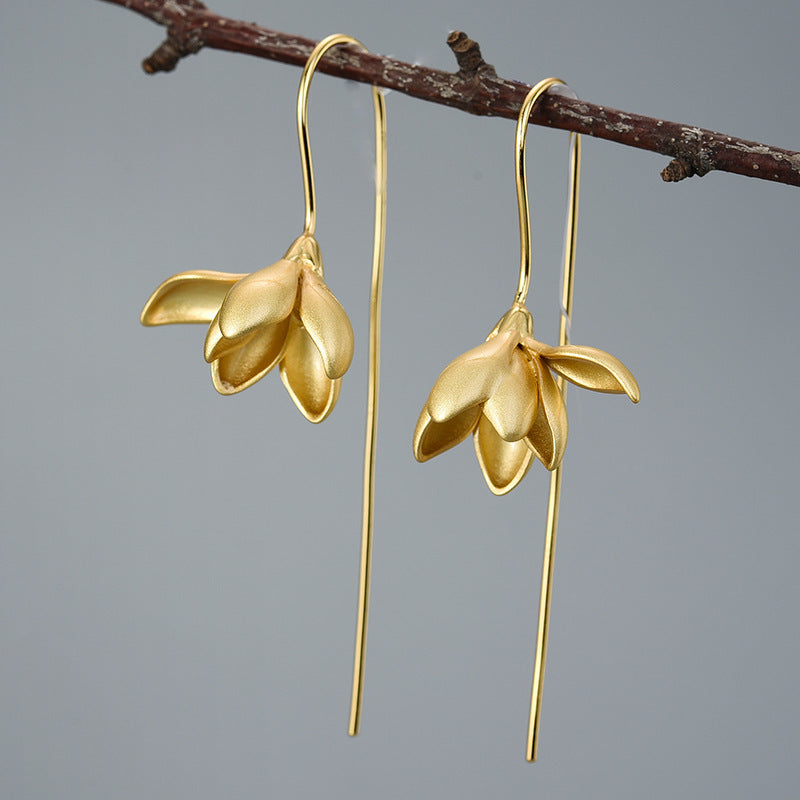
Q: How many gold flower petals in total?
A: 12